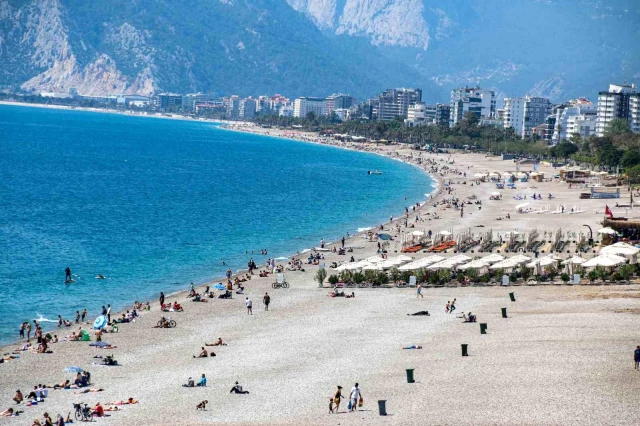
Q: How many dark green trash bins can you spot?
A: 6